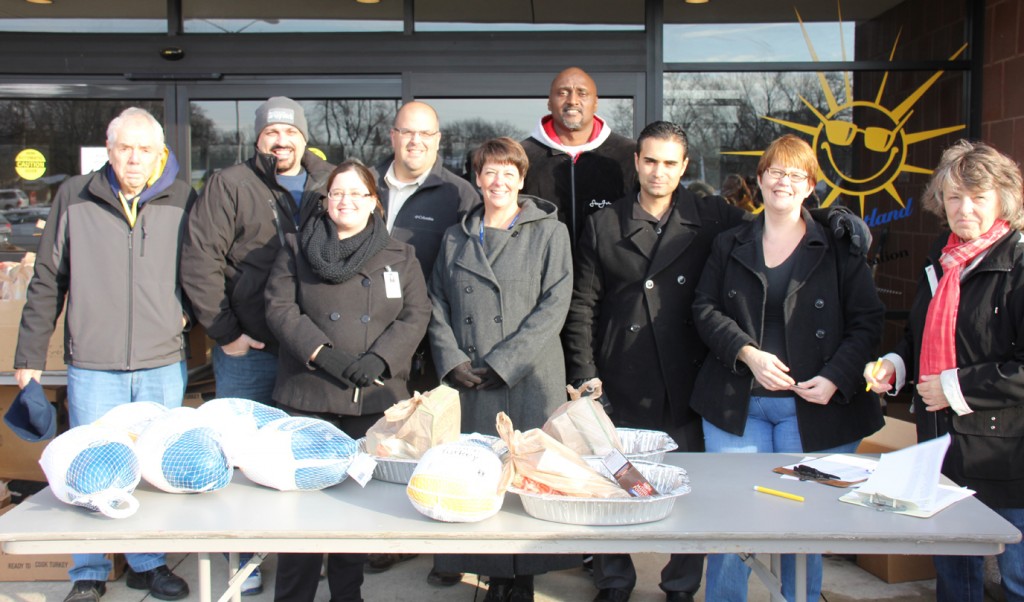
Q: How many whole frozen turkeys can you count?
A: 6